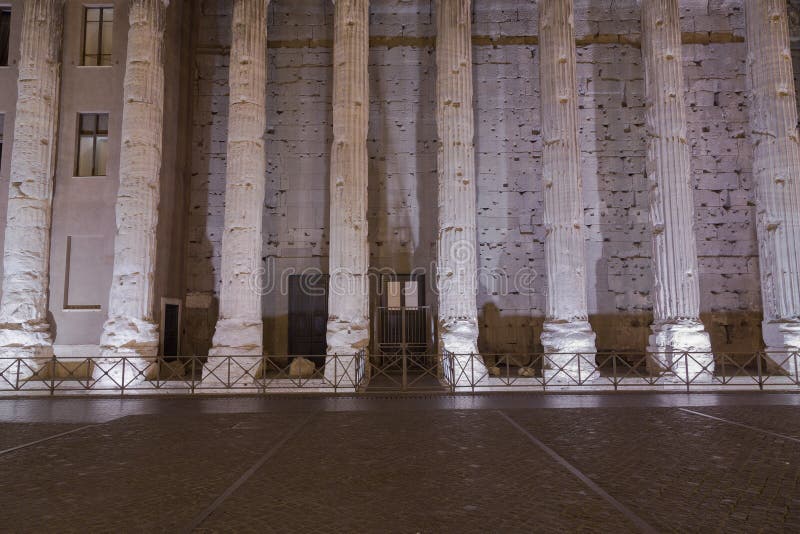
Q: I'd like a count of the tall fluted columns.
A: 8